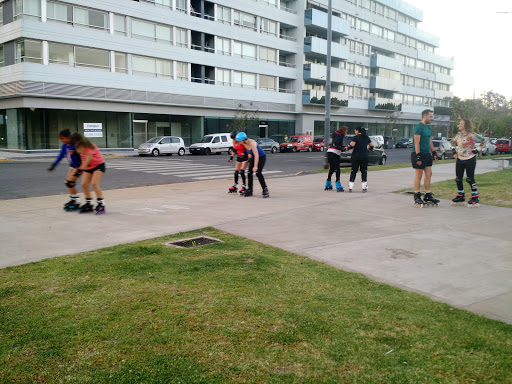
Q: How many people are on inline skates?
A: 8